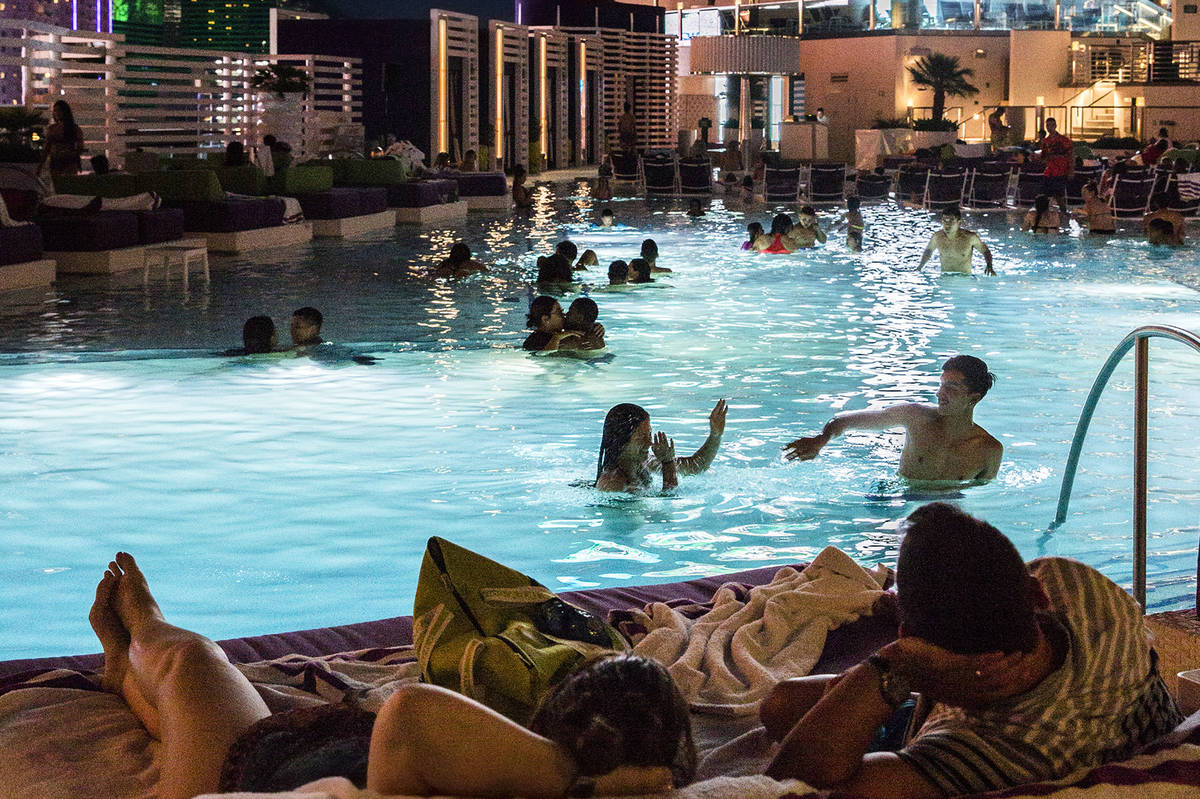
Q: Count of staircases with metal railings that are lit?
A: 1